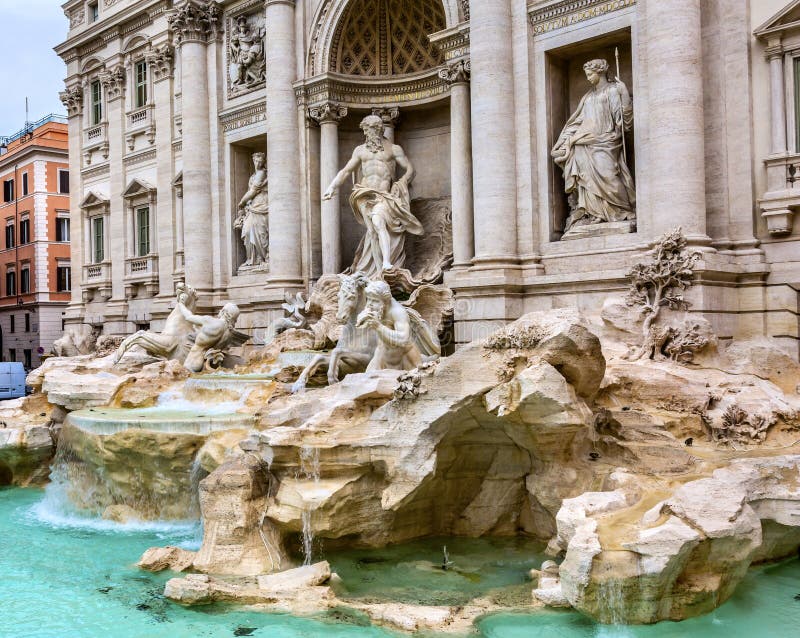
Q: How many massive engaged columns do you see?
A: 4